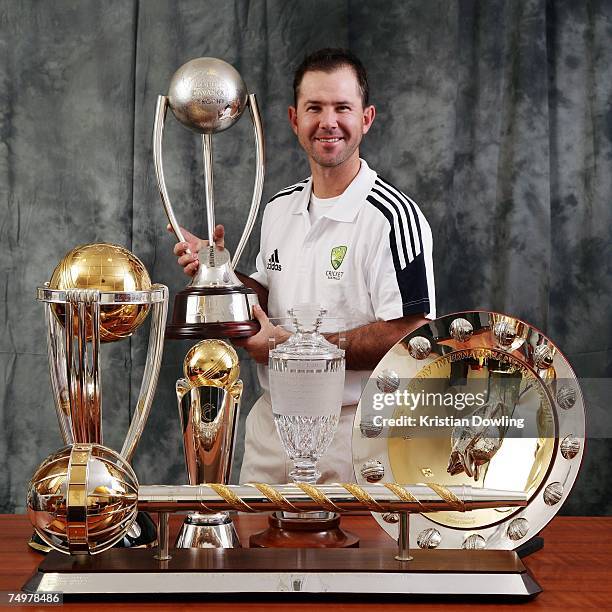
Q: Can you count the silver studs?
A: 14